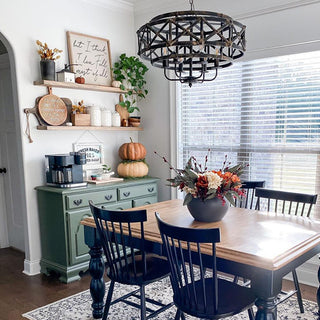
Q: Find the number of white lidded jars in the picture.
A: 3